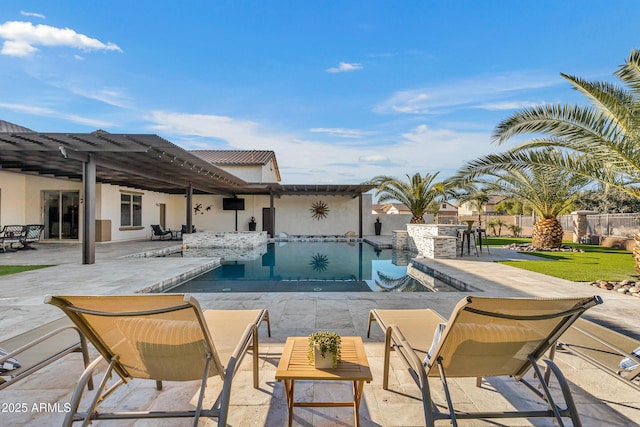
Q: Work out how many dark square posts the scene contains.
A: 4